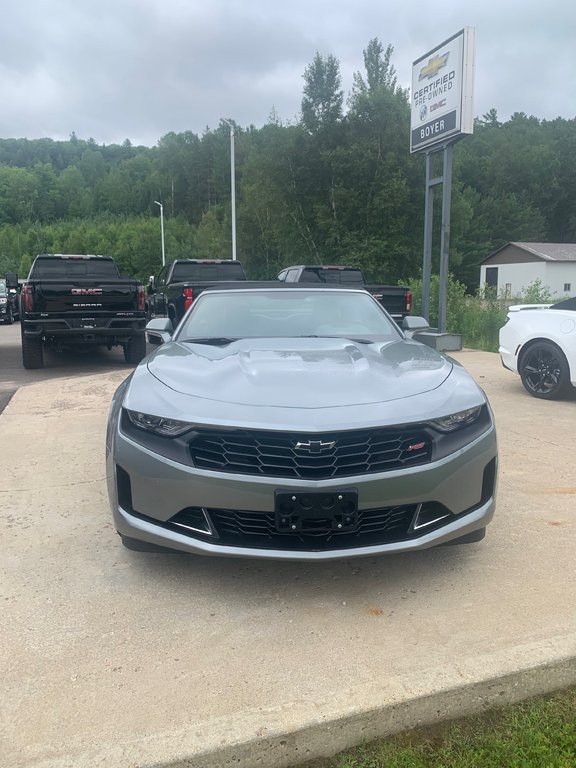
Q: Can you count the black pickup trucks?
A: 3